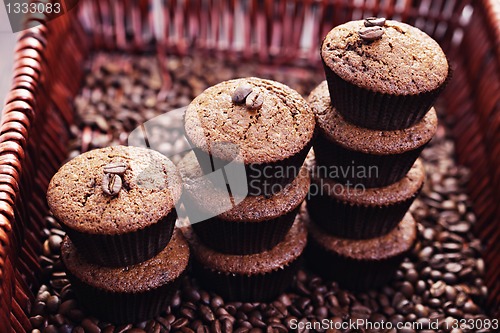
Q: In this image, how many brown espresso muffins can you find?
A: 9